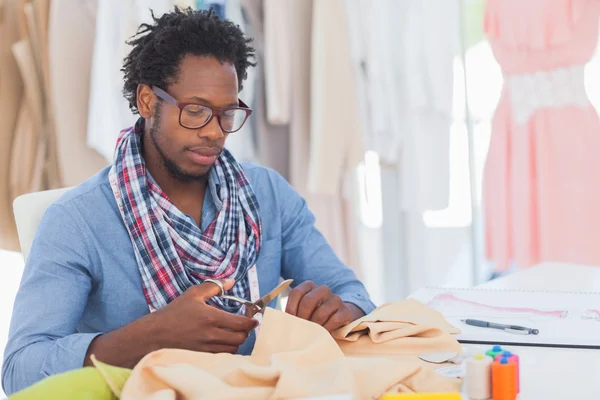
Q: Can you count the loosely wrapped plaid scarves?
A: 1